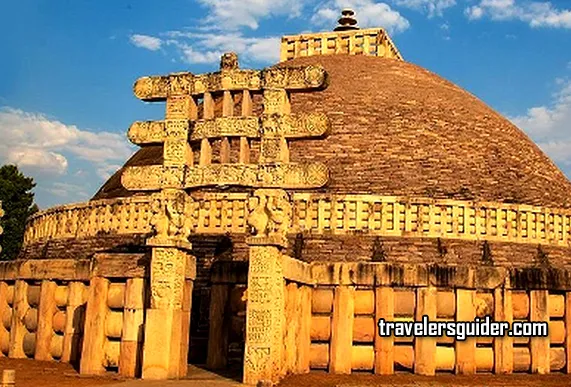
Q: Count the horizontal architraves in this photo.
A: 3